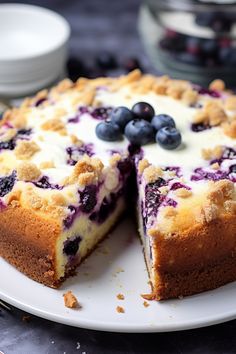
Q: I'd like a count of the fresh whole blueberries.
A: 6